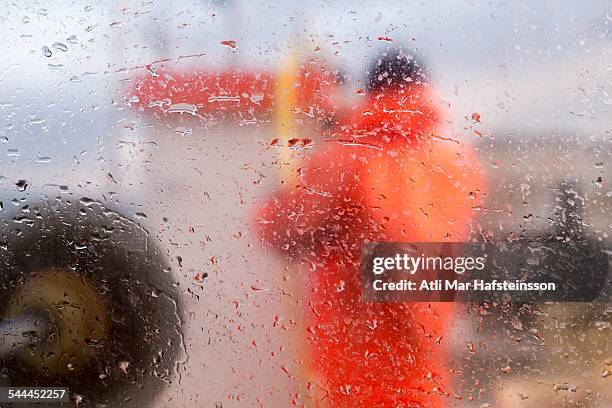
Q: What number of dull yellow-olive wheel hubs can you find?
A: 1